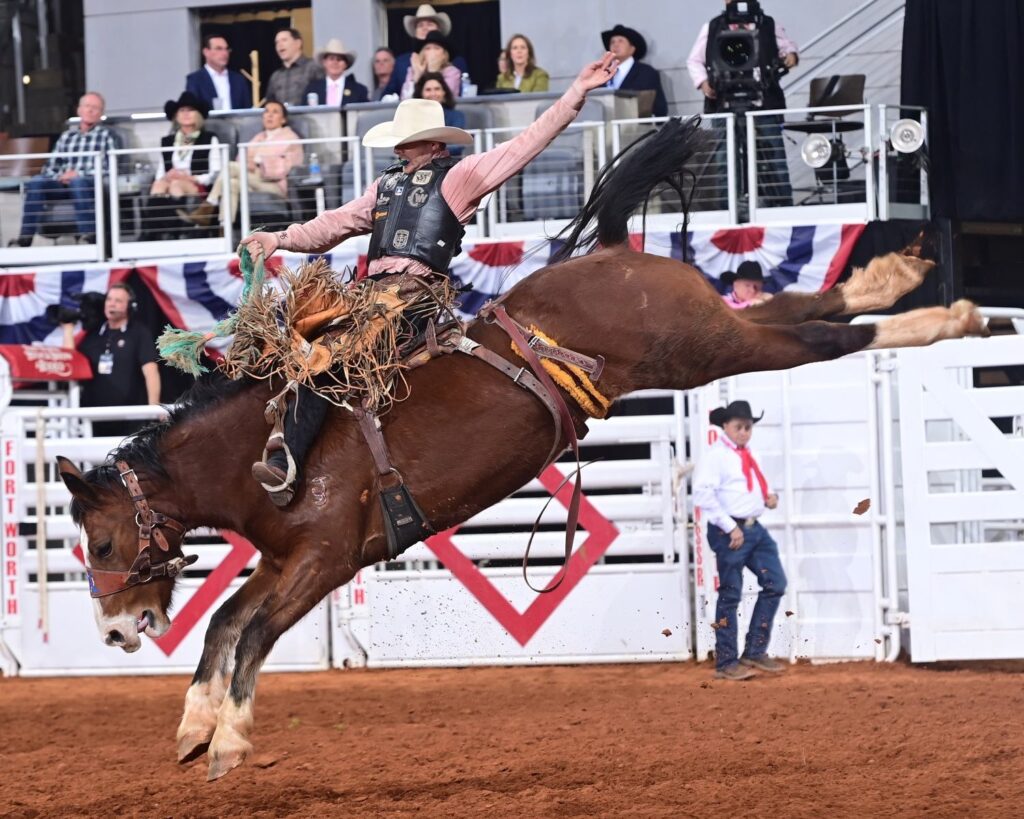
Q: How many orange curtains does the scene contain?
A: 0